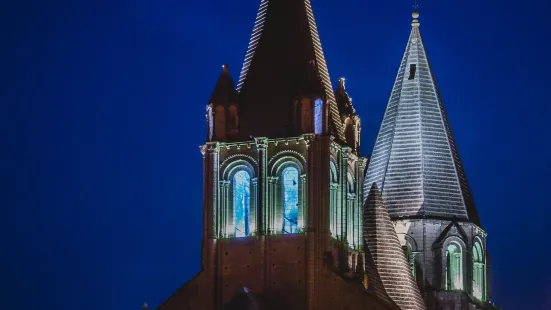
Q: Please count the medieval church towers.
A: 2